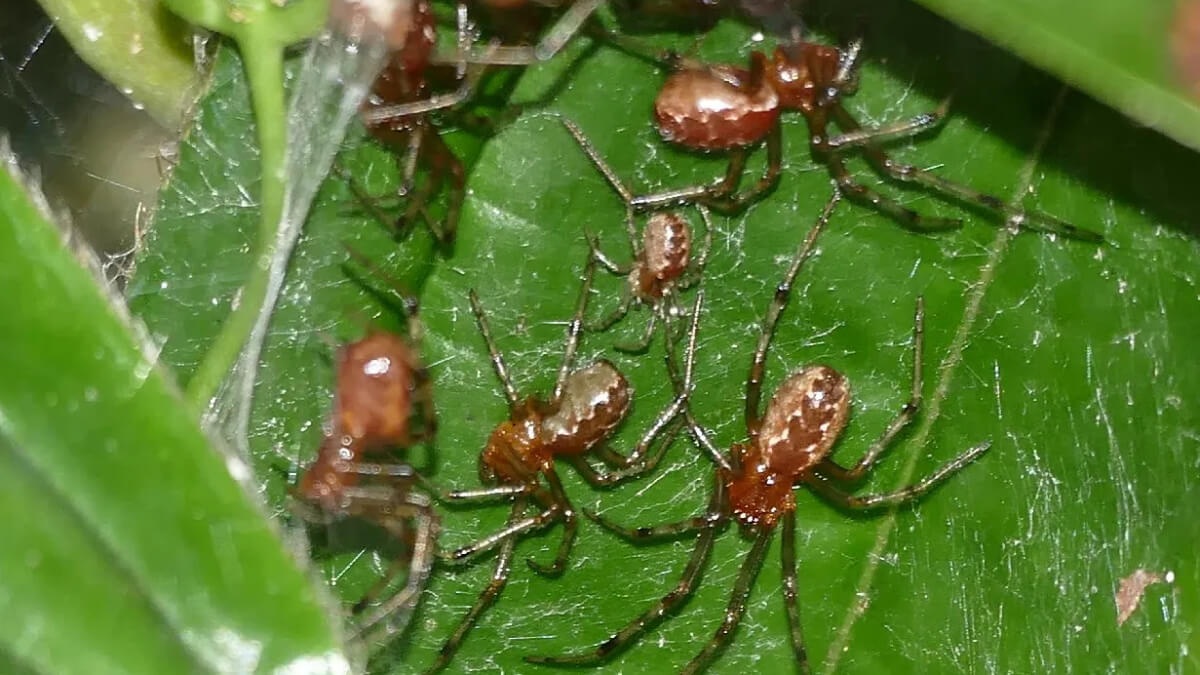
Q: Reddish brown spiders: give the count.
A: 6